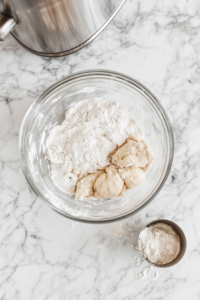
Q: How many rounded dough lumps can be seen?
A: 4